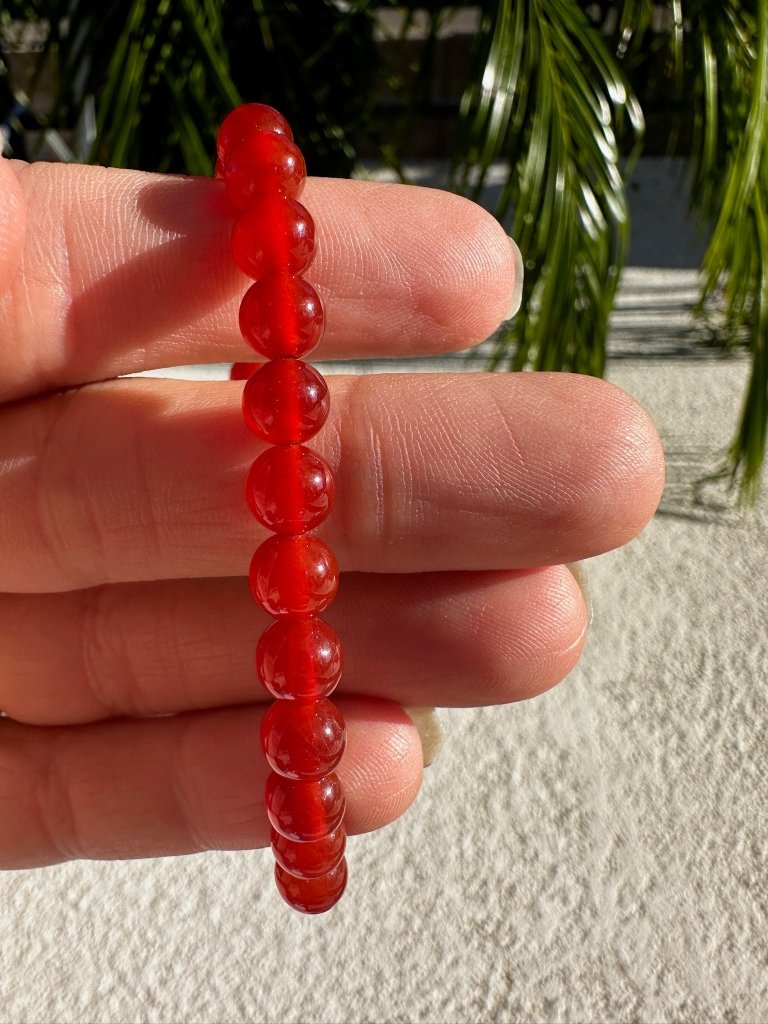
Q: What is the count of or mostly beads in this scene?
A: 12